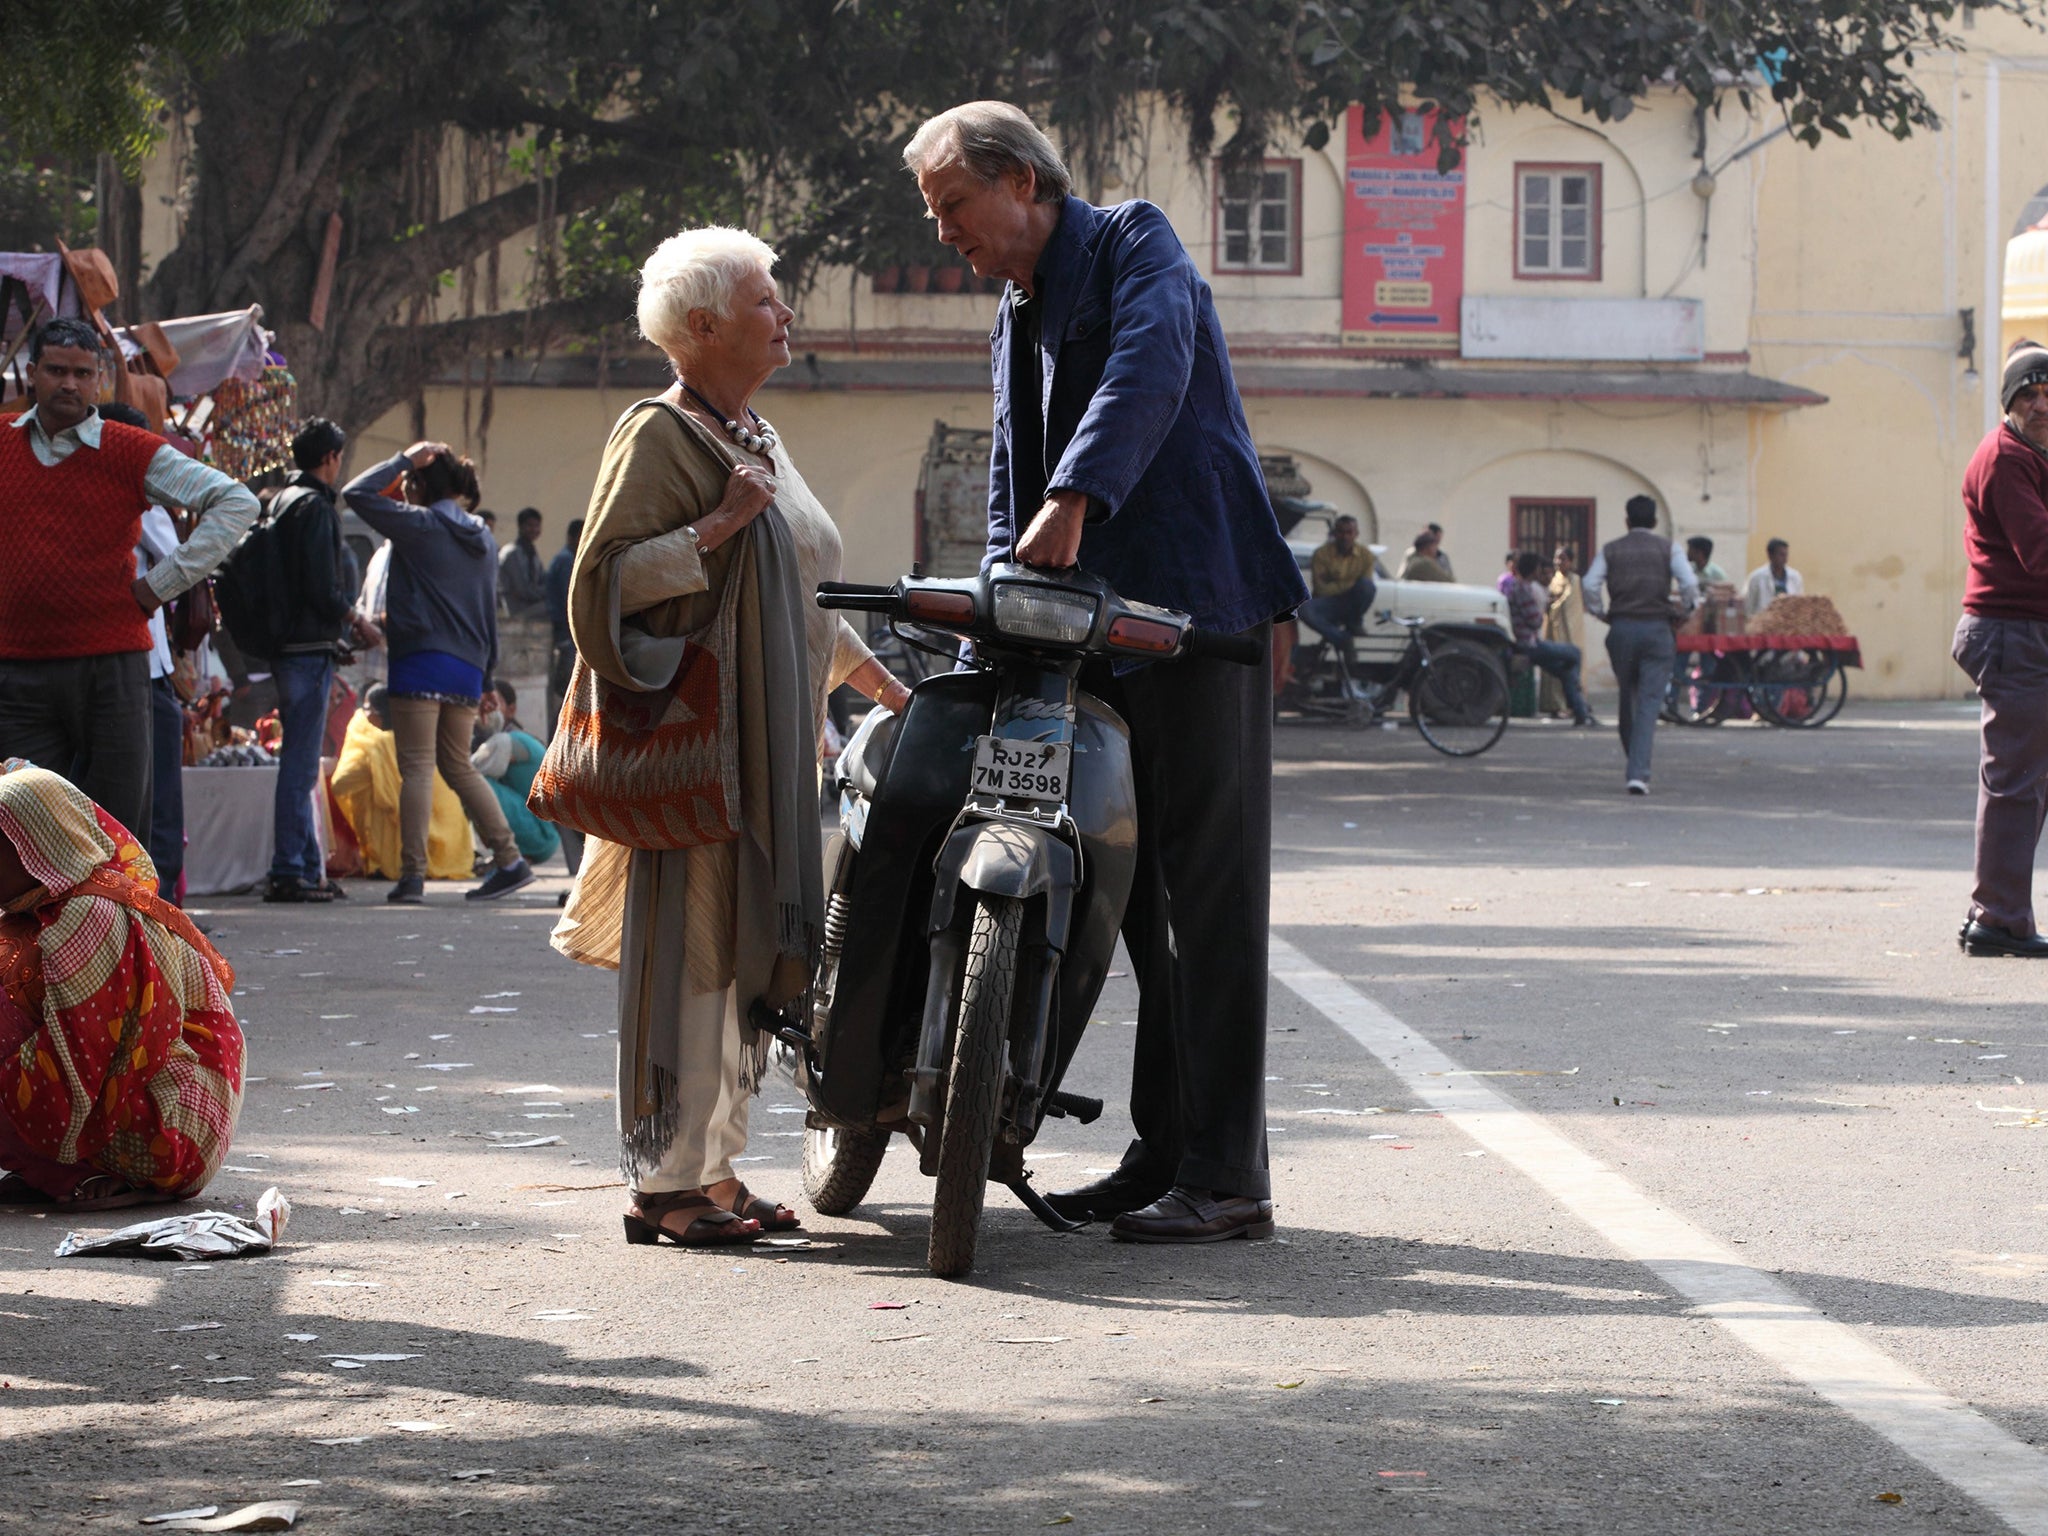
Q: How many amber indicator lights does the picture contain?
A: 2